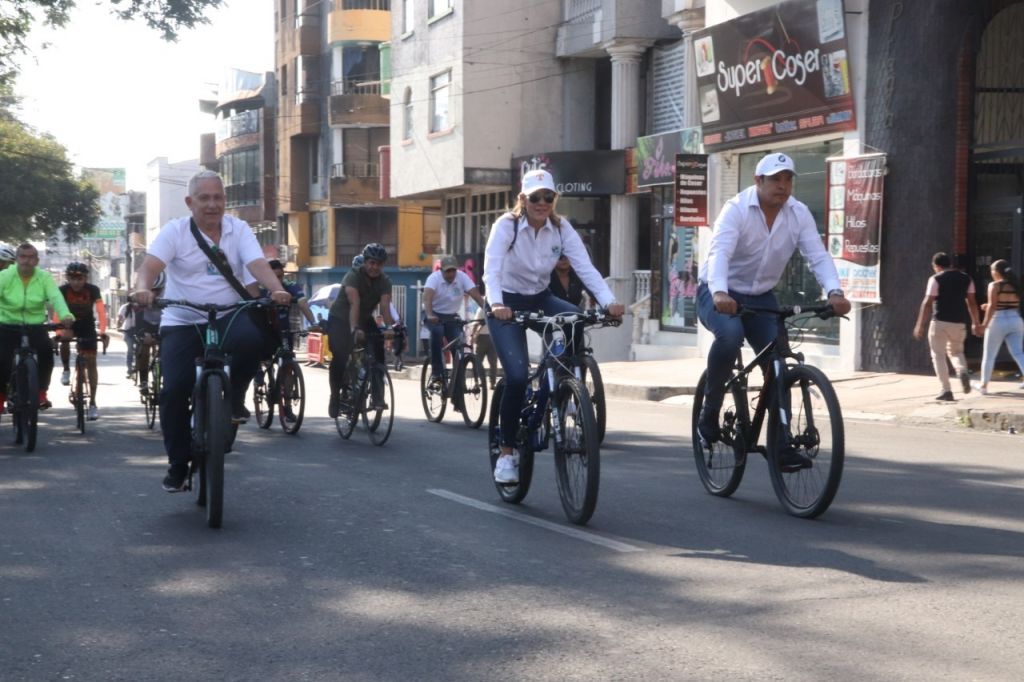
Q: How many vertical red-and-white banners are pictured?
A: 2